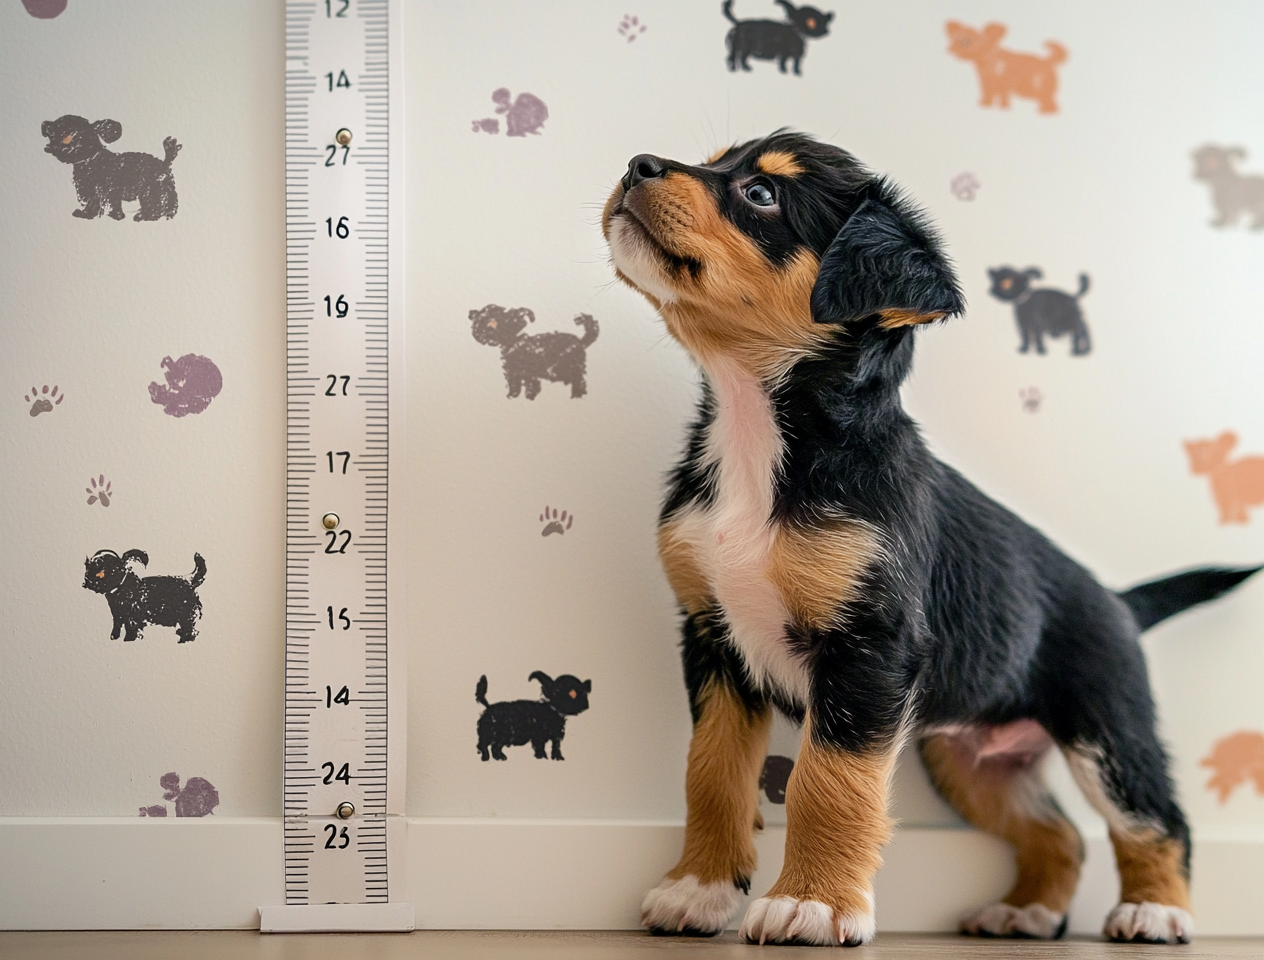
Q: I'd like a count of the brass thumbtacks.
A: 3